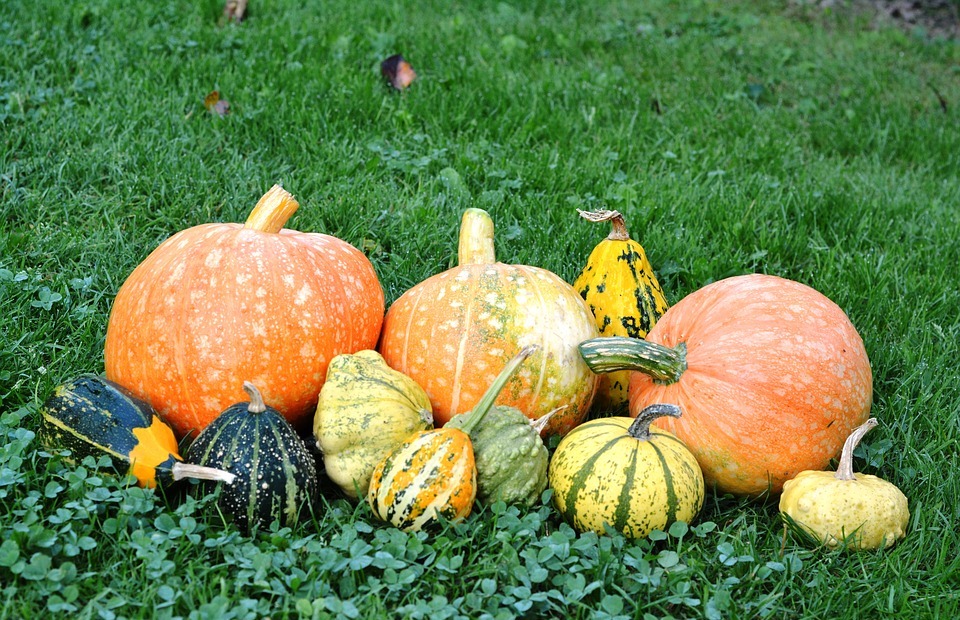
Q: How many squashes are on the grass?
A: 11